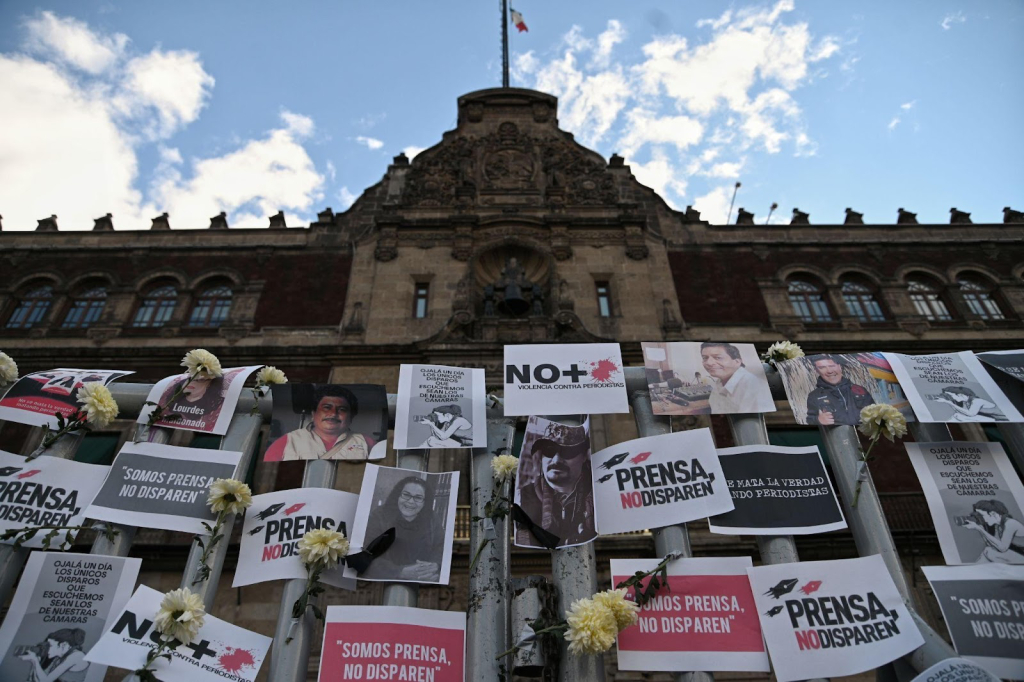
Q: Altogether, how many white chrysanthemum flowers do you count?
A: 12